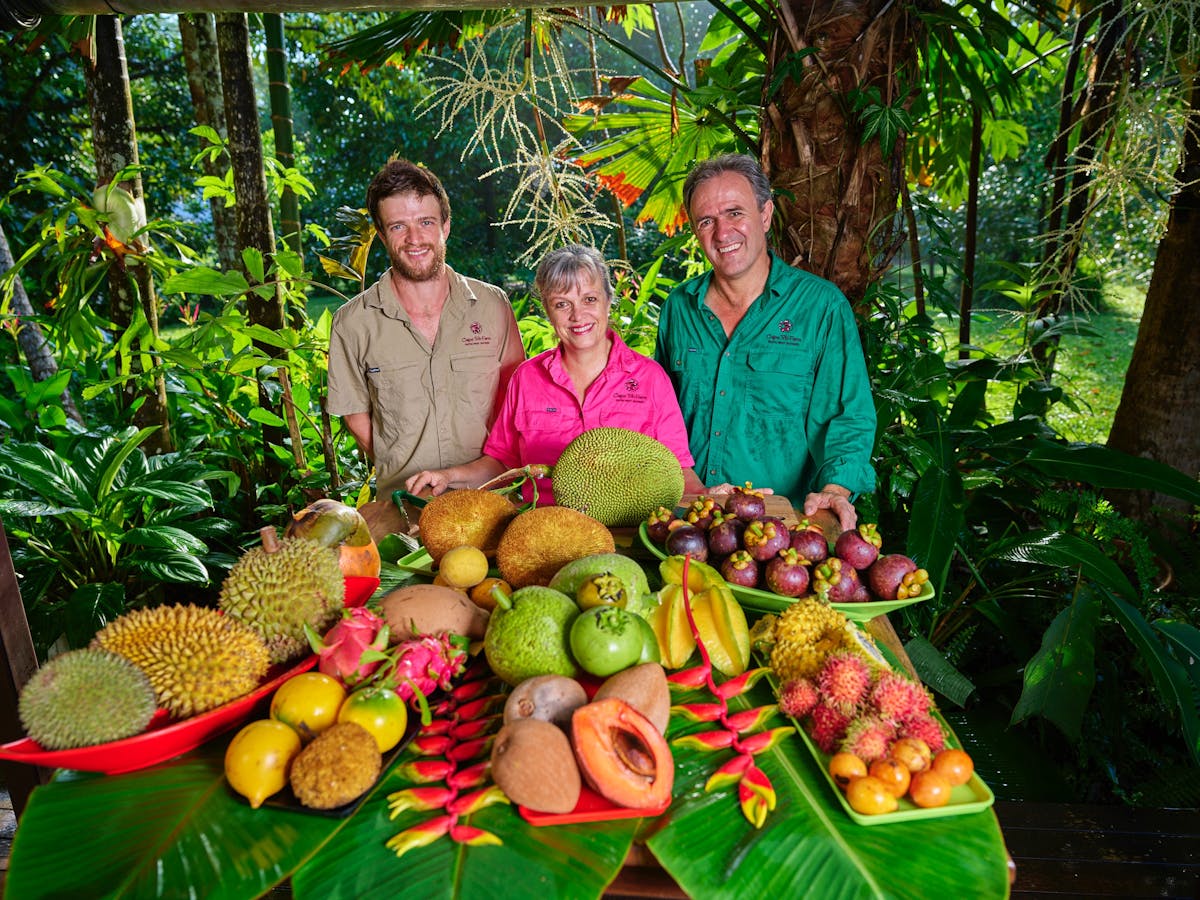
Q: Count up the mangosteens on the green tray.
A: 12